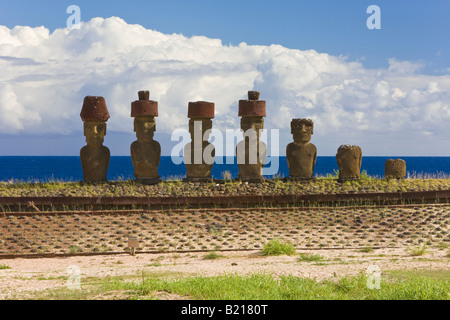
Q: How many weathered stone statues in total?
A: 7